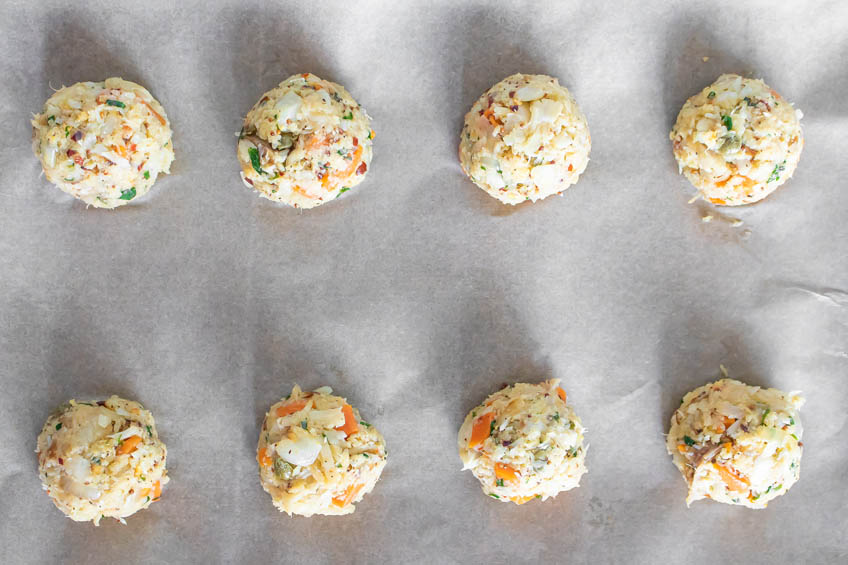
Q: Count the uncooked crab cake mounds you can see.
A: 8